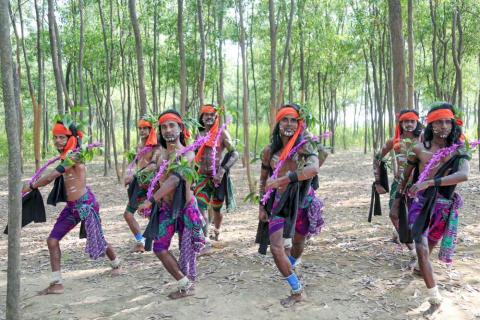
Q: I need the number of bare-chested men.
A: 7